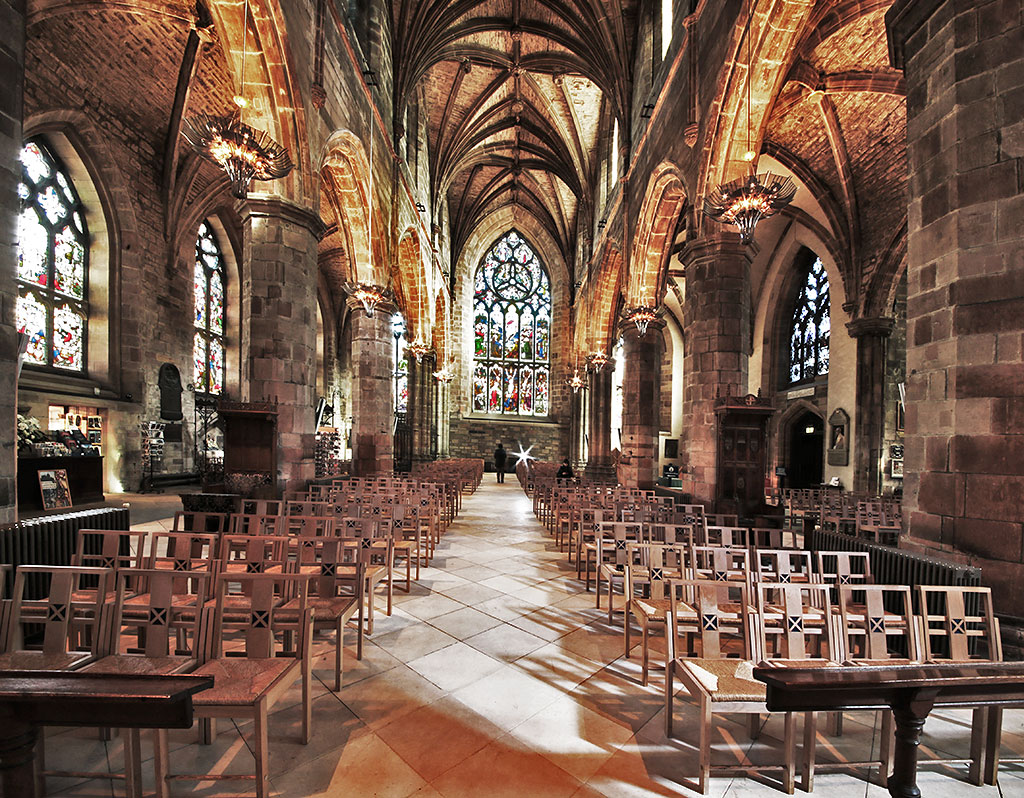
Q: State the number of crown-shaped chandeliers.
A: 8